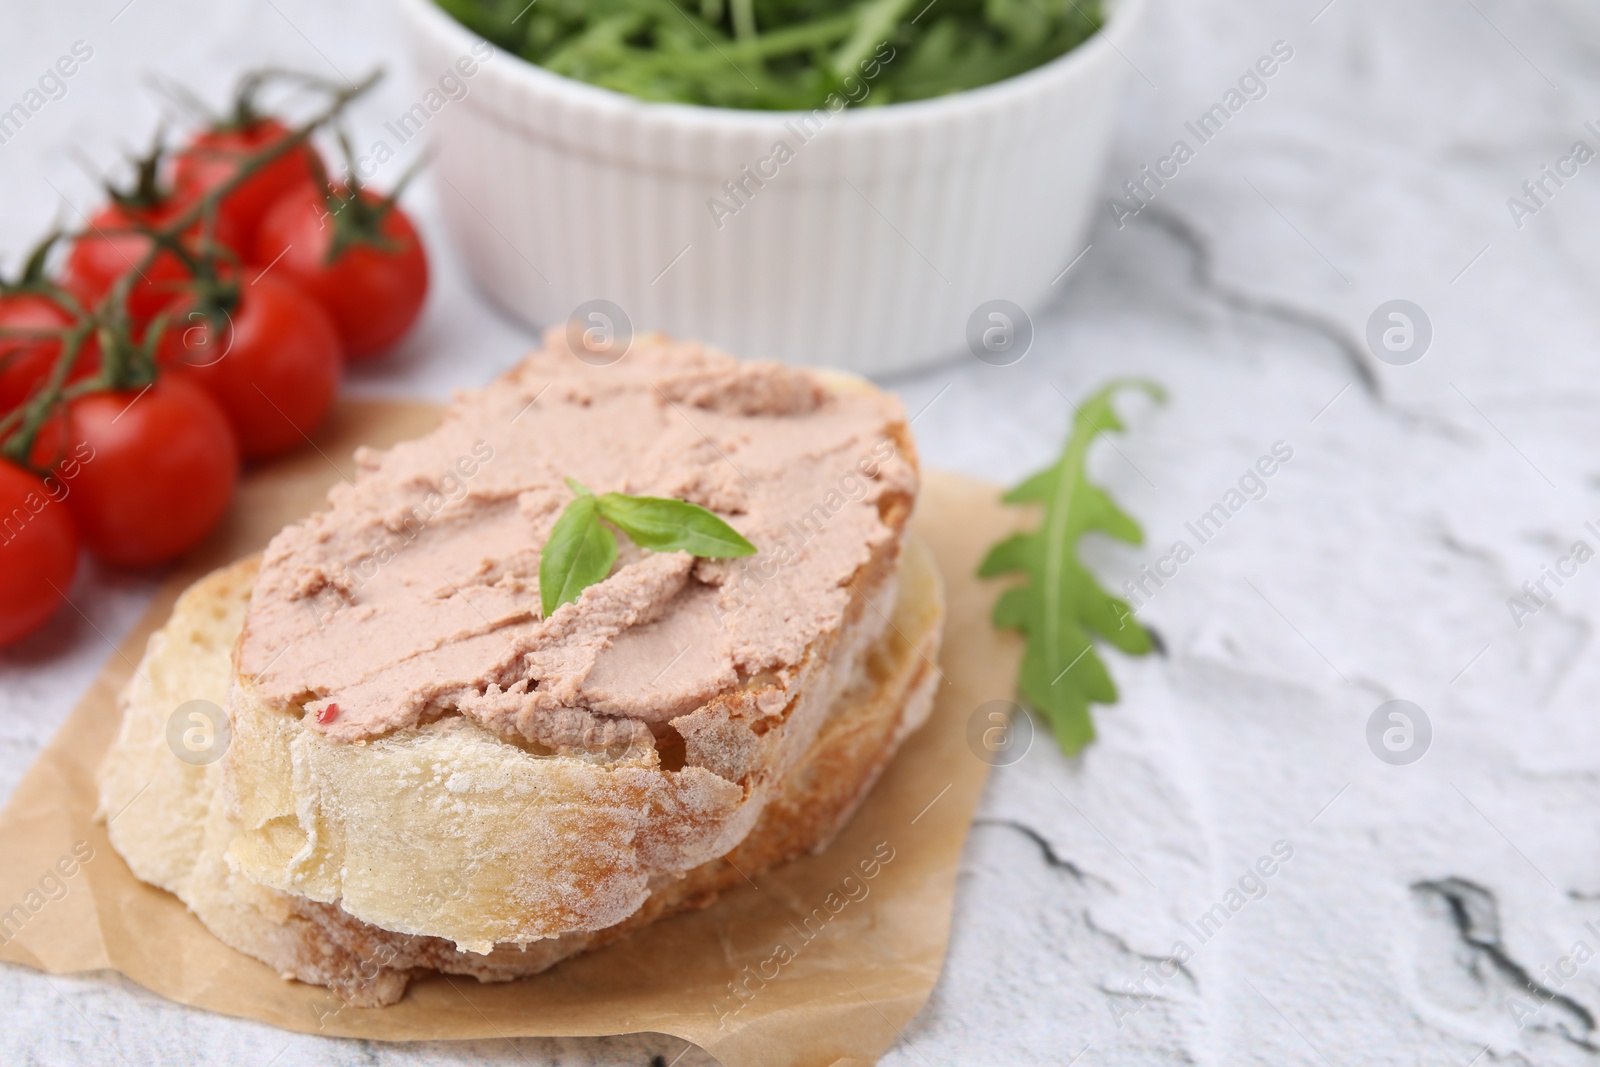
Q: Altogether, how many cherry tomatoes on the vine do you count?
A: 7